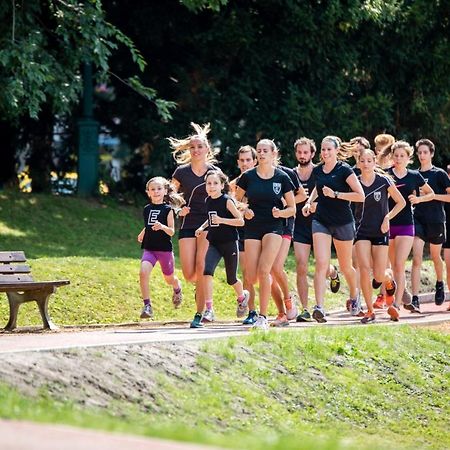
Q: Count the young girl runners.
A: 2